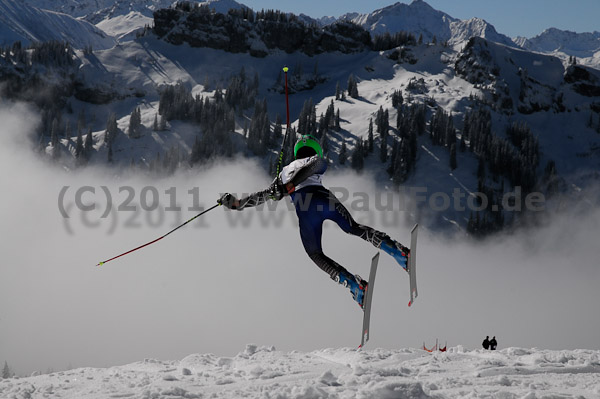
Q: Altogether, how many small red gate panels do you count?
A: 2